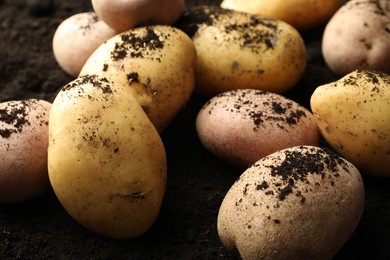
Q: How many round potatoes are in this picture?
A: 11